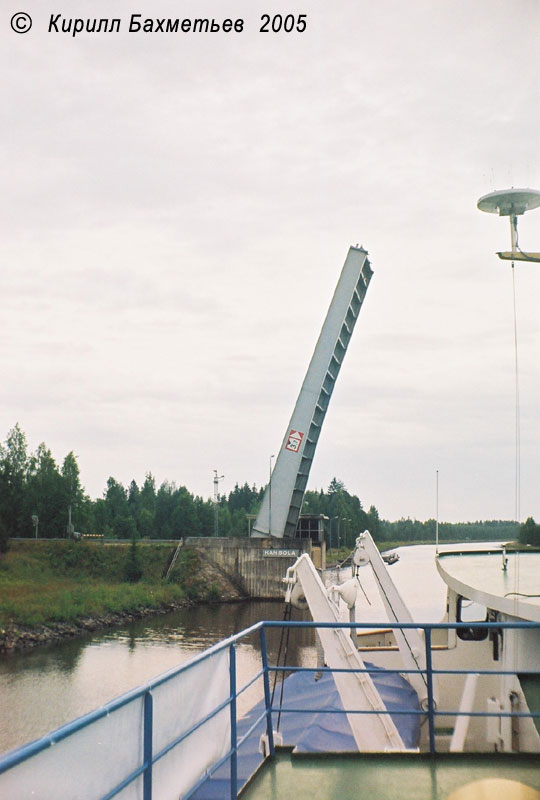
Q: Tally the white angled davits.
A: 2